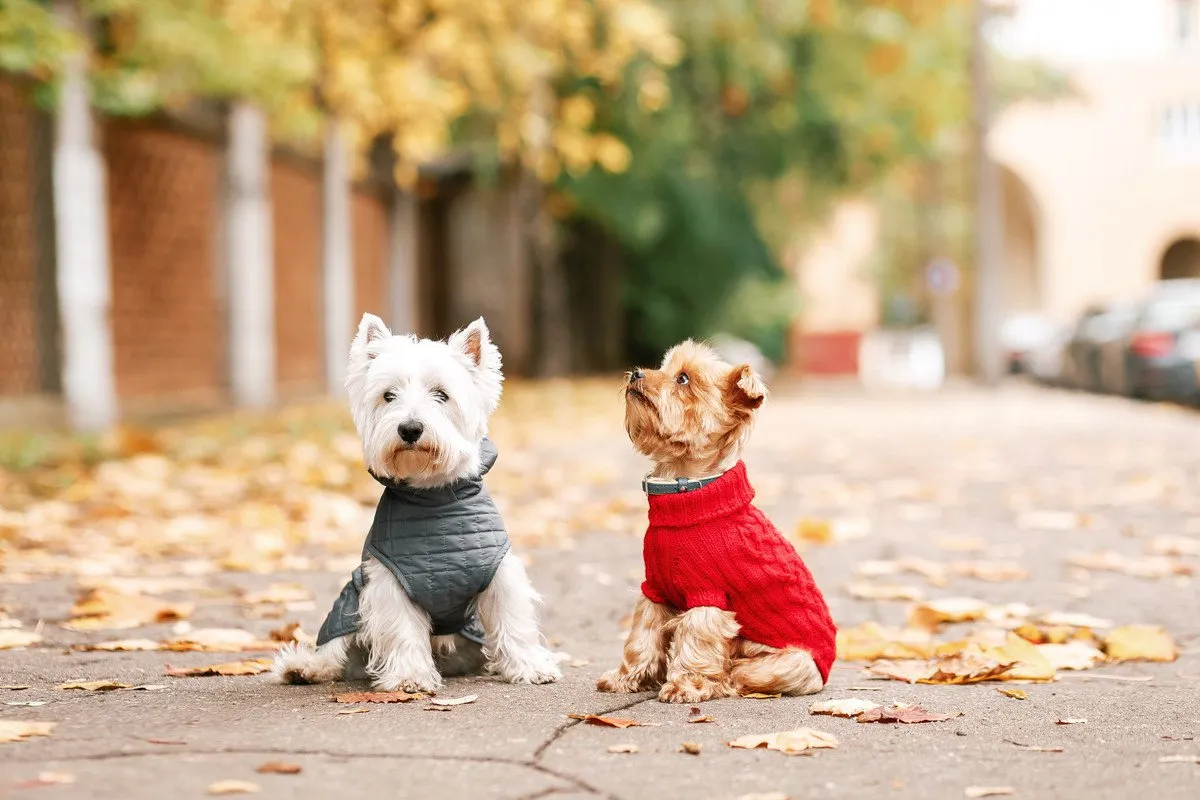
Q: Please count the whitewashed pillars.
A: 4